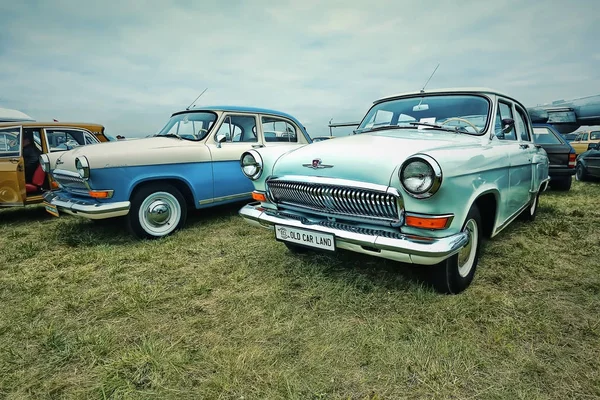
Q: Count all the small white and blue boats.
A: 0